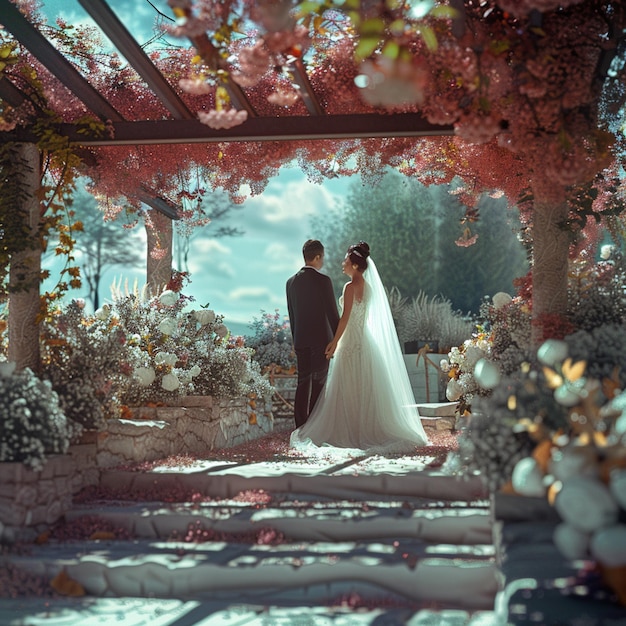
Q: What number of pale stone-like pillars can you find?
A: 3